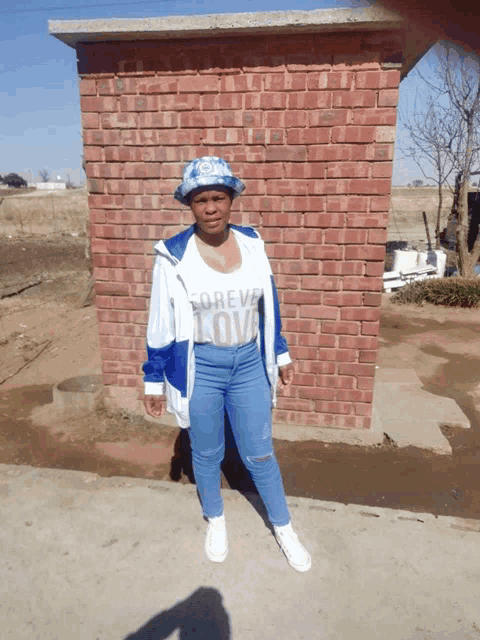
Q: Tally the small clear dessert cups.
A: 0